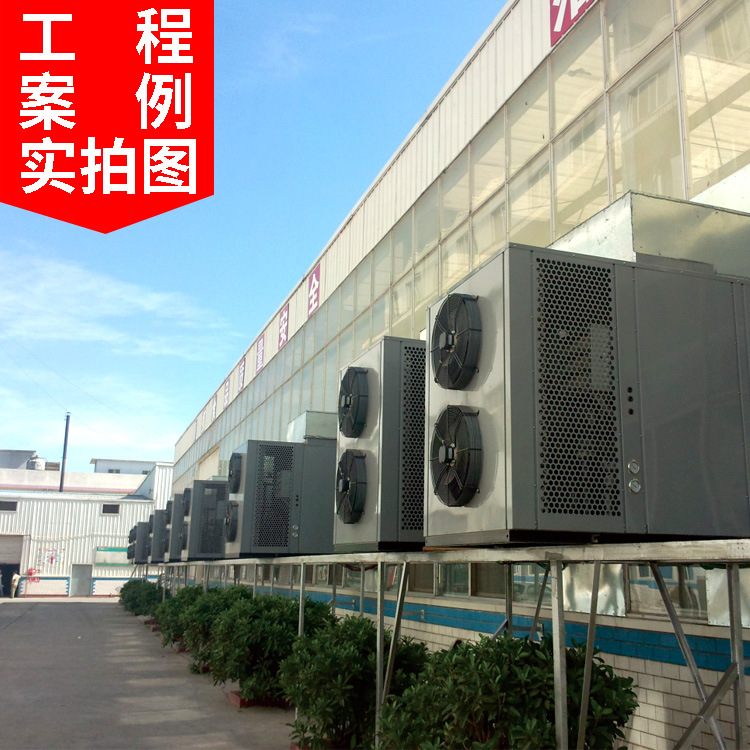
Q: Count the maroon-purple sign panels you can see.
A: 9